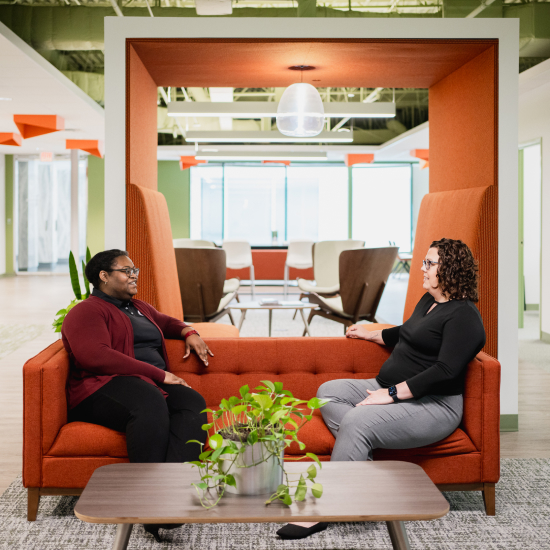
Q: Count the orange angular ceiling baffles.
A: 7